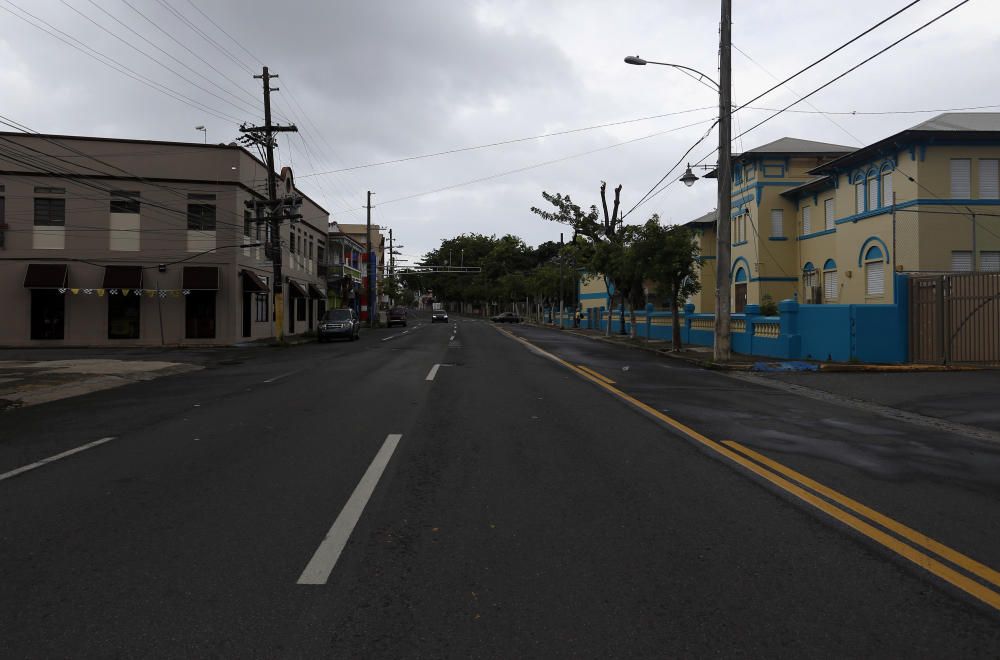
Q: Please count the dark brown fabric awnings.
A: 6